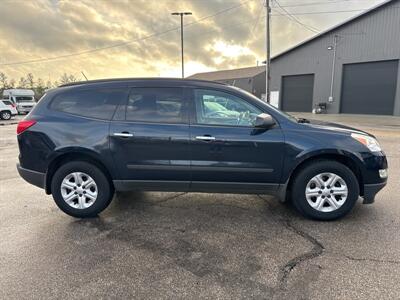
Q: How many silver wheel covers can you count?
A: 2